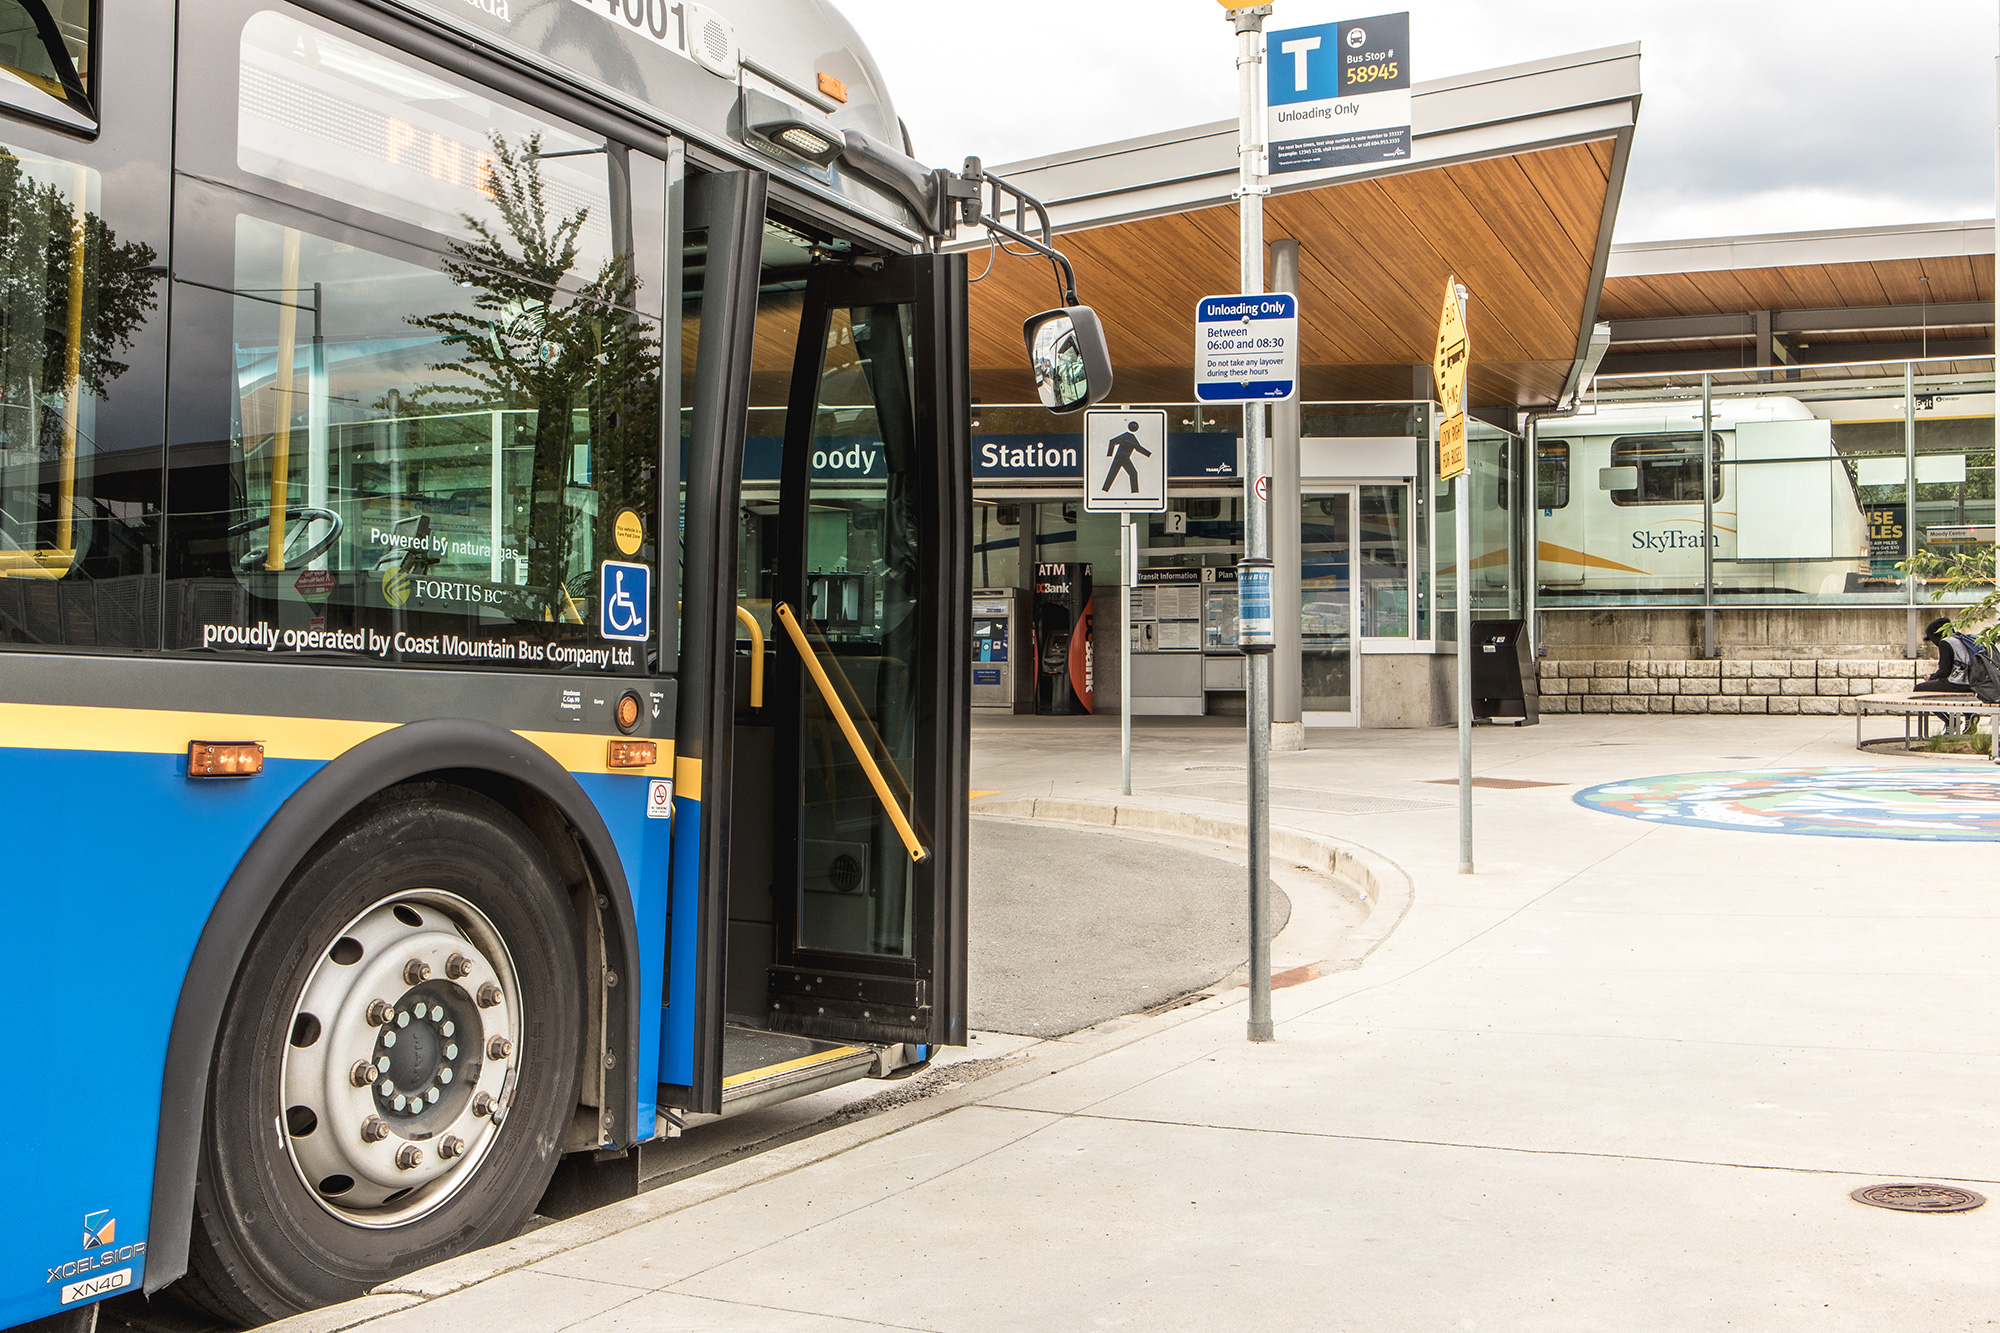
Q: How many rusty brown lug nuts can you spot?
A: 10